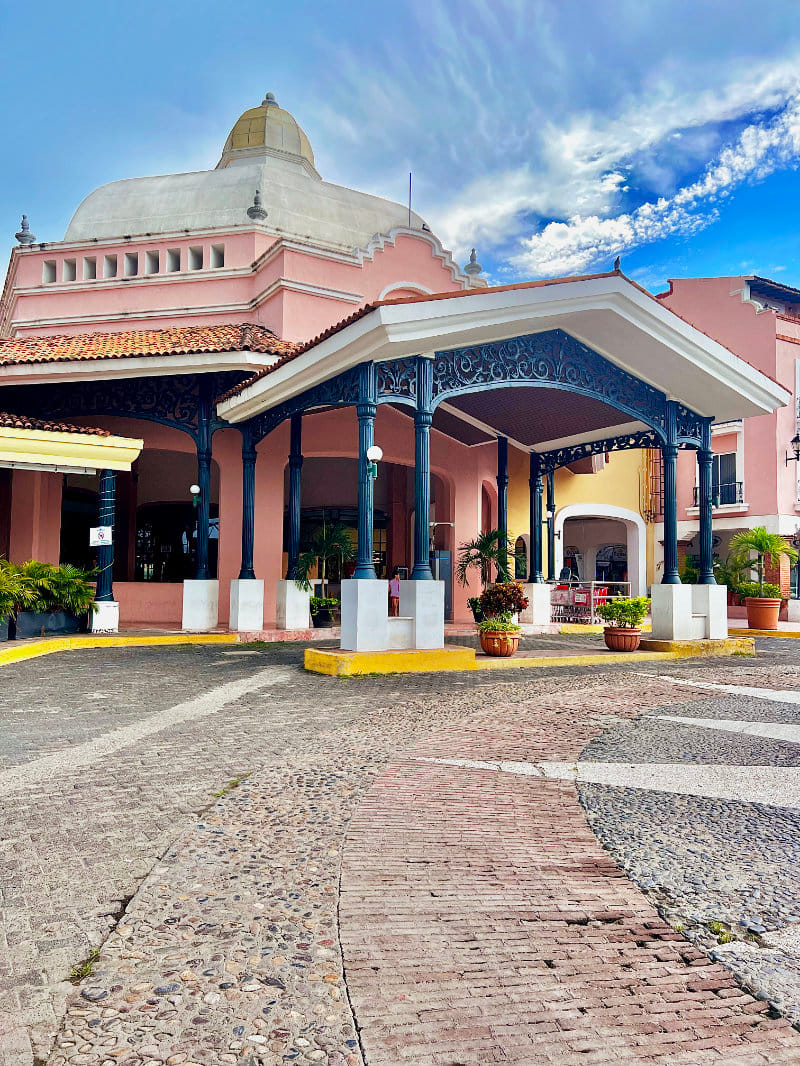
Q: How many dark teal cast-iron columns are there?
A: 11